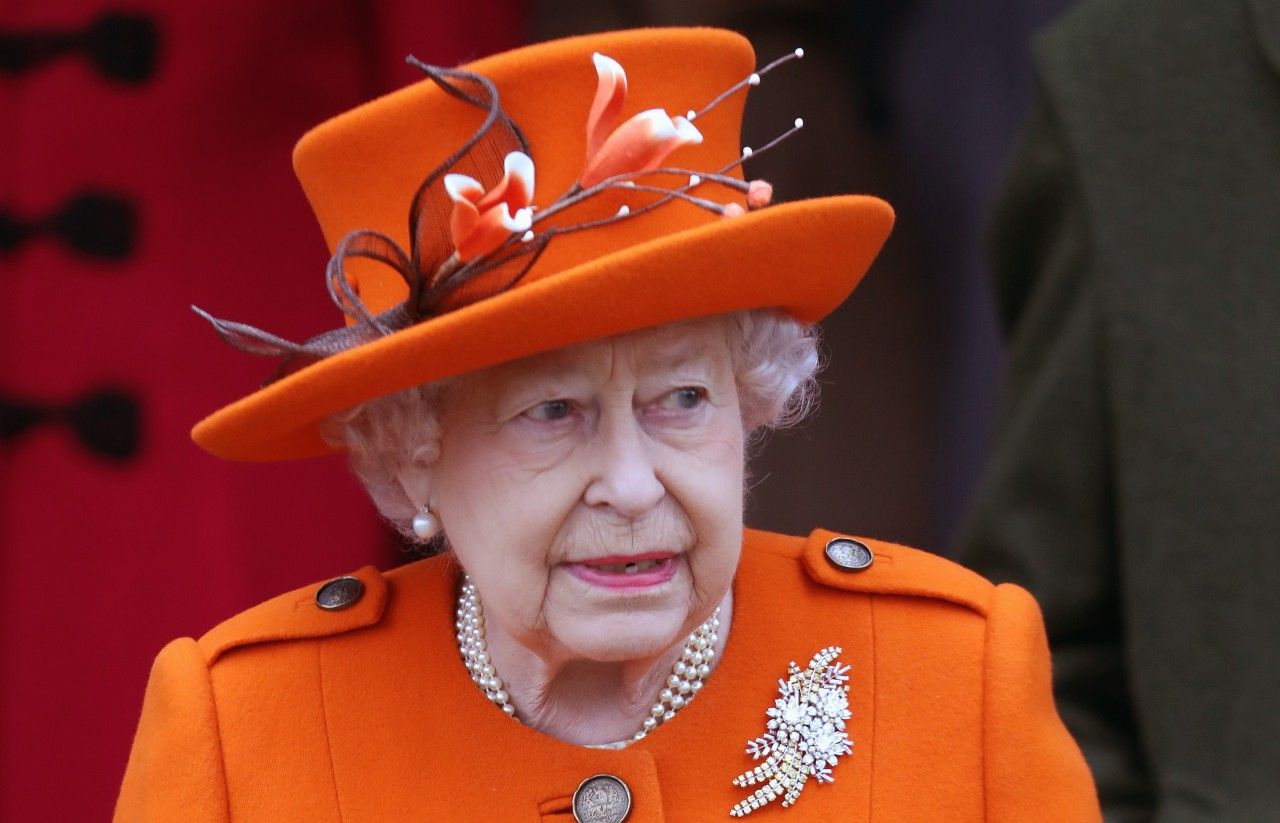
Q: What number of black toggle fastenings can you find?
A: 3